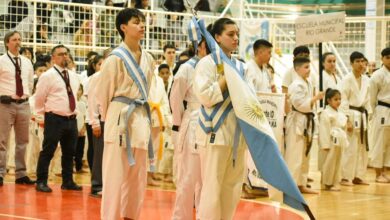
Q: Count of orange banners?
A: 0